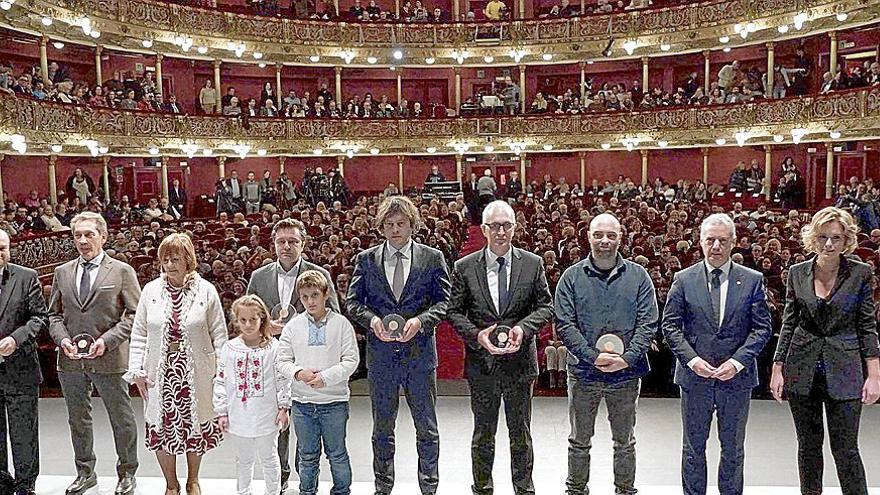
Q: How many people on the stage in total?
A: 11